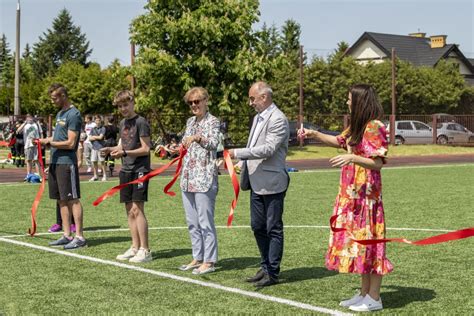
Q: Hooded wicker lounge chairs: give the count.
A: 0